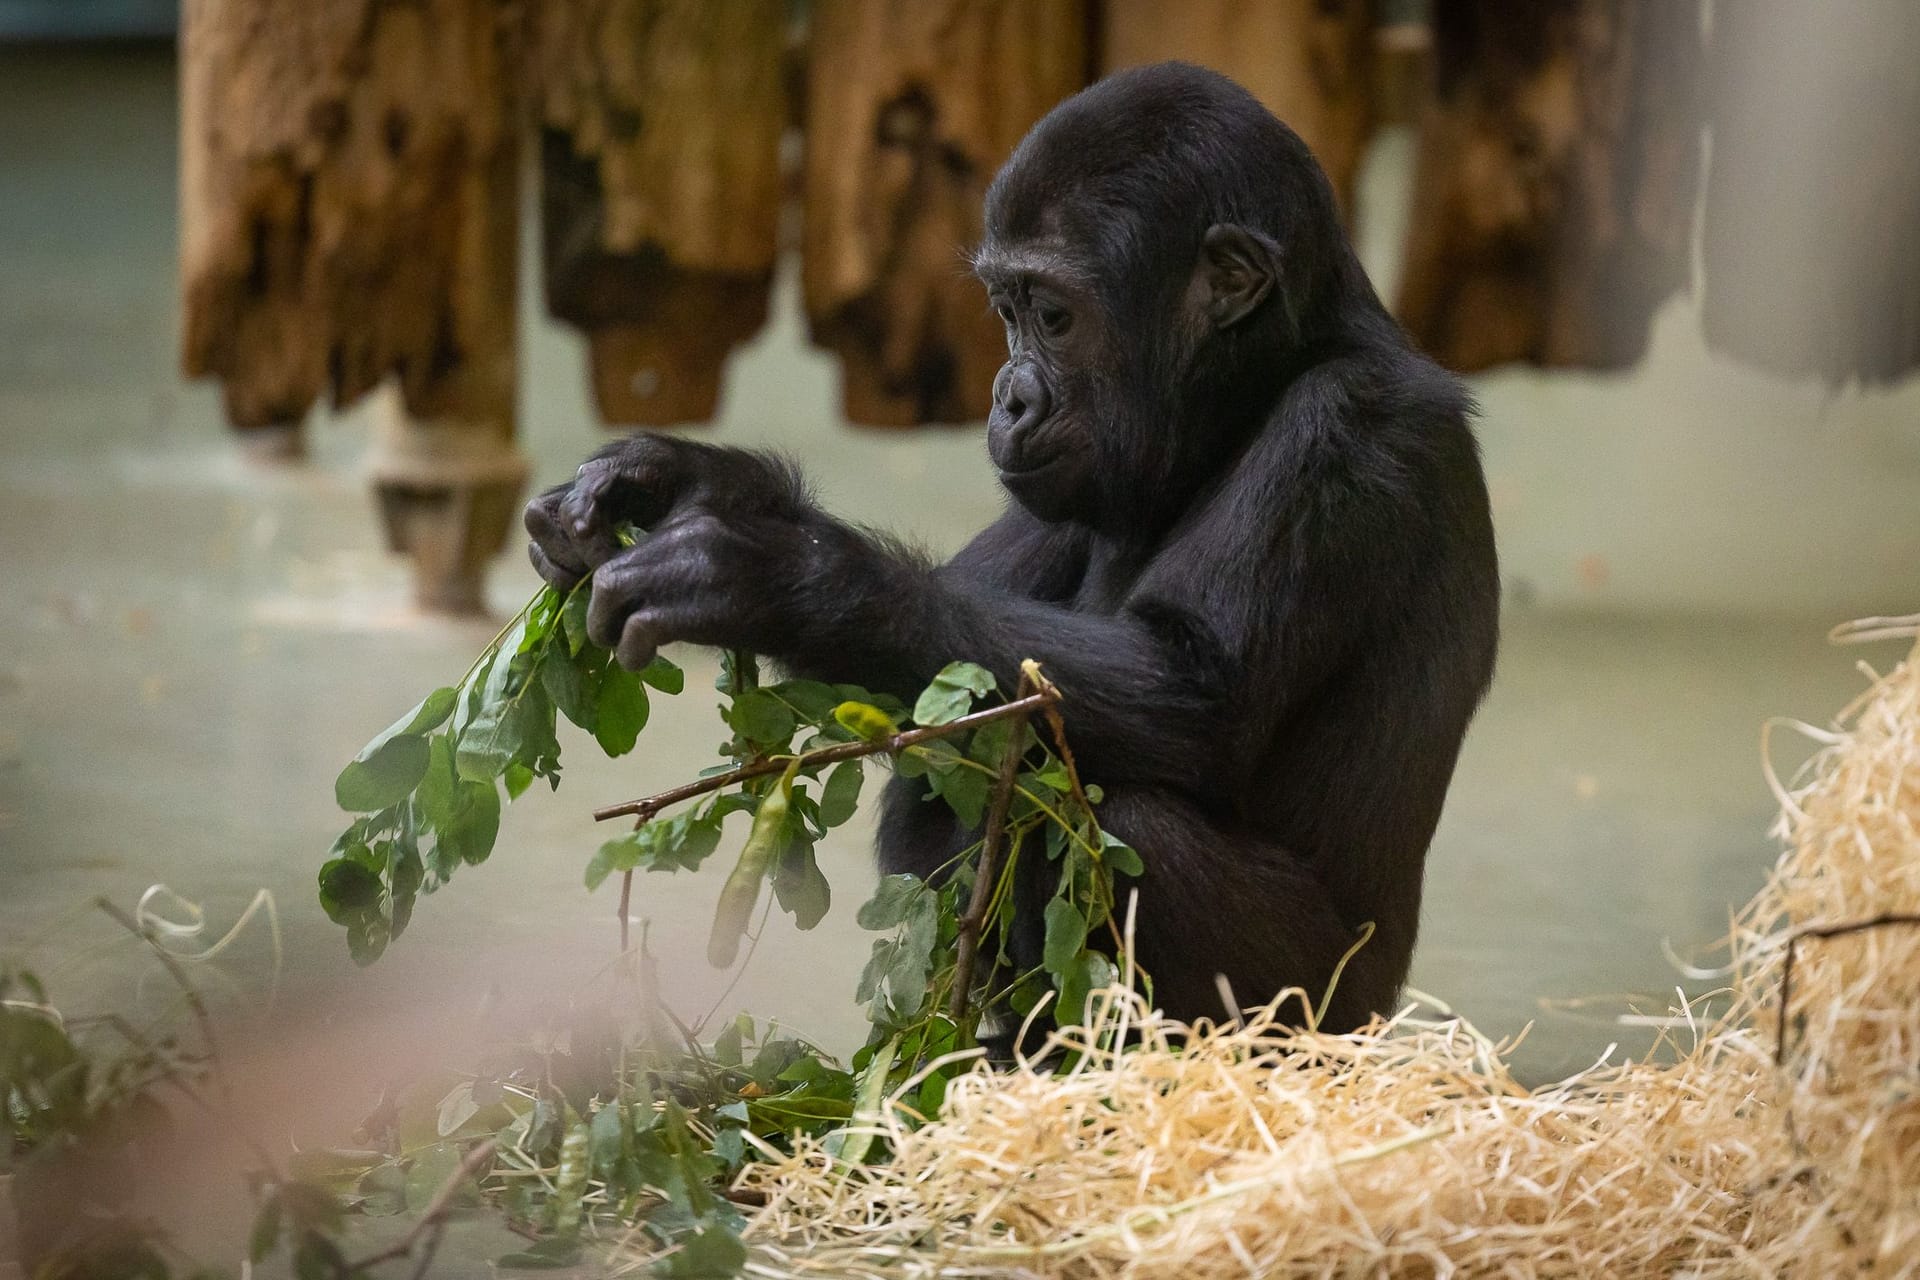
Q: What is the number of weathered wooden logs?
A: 6